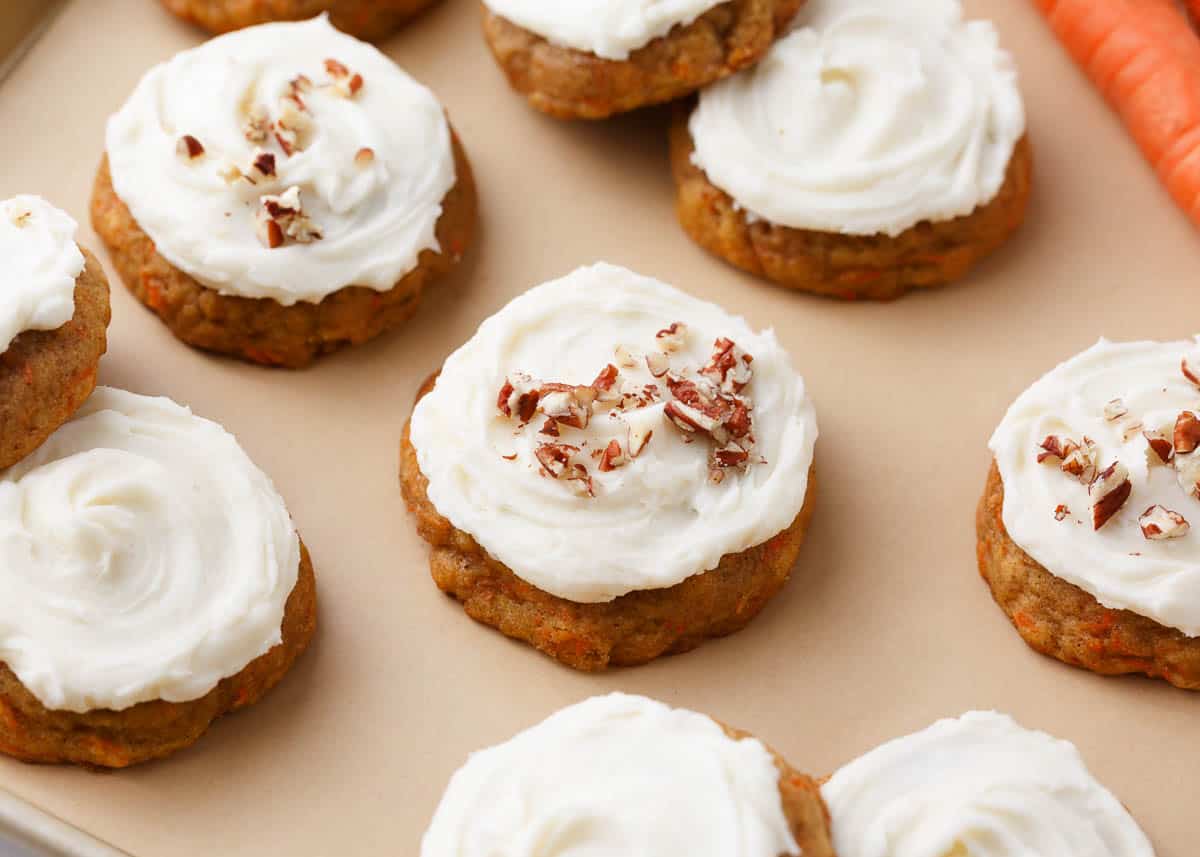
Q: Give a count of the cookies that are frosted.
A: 9